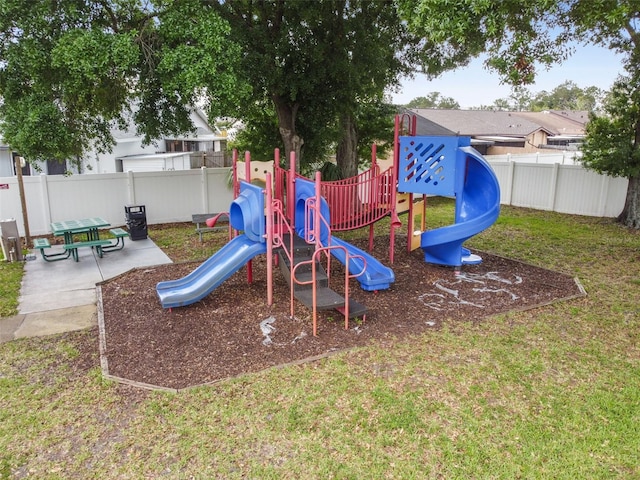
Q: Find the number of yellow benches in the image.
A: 0